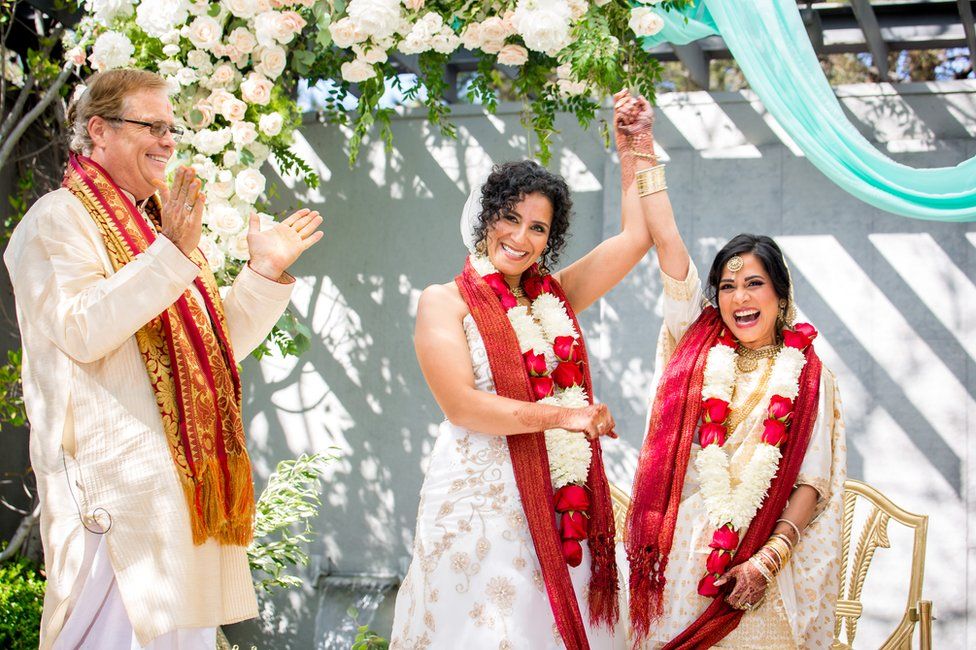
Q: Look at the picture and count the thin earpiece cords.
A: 1